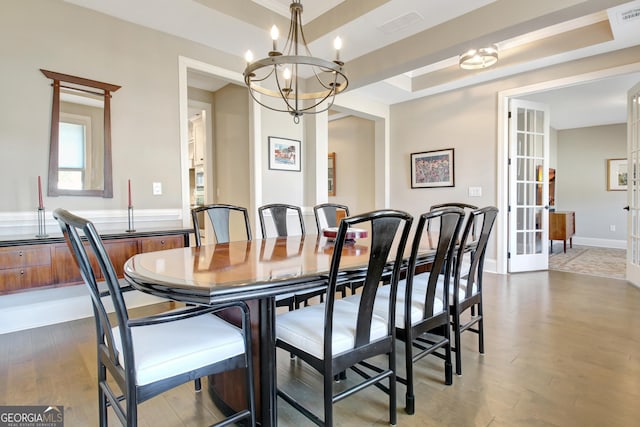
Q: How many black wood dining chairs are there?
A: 8